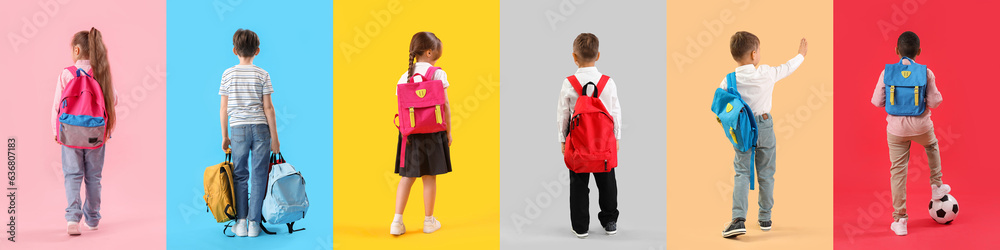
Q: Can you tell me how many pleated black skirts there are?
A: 1